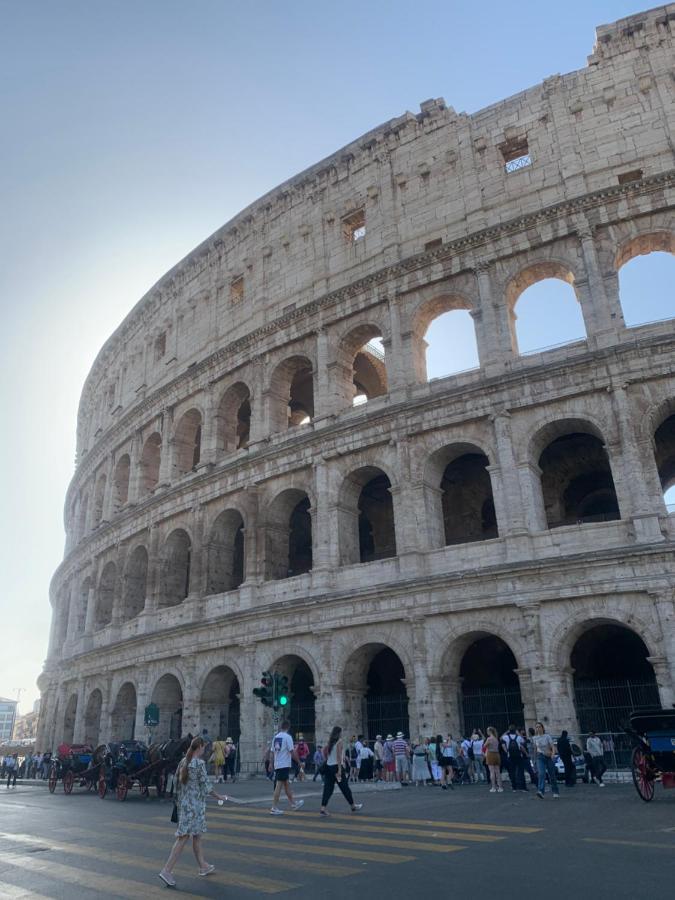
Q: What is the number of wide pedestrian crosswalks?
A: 1